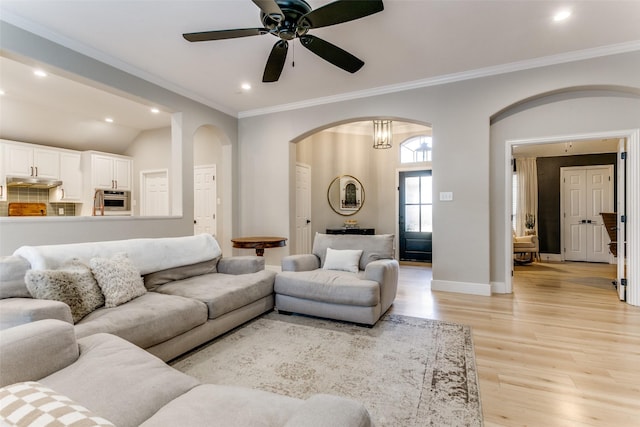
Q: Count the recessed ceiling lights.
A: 6